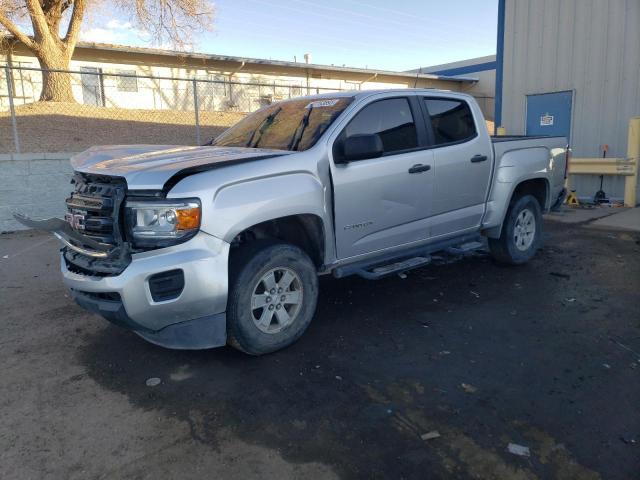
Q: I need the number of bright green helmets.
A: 0